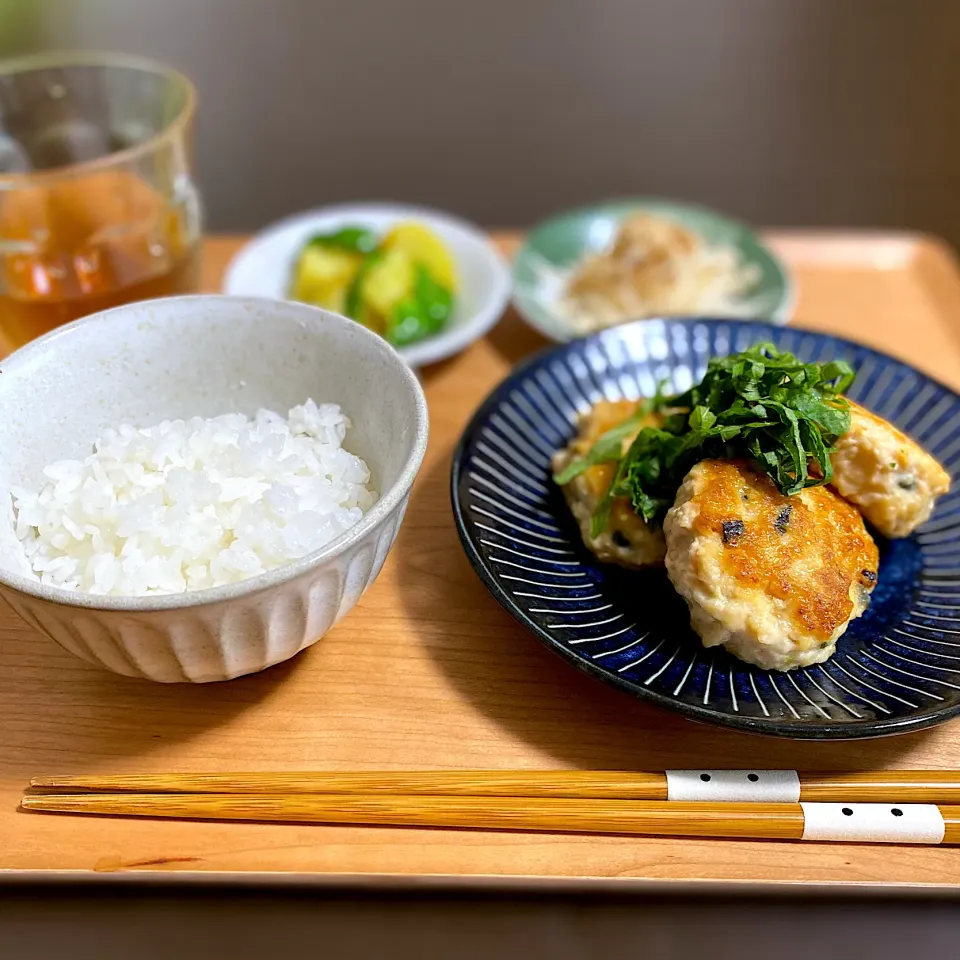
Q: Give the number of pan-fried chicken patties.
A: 3